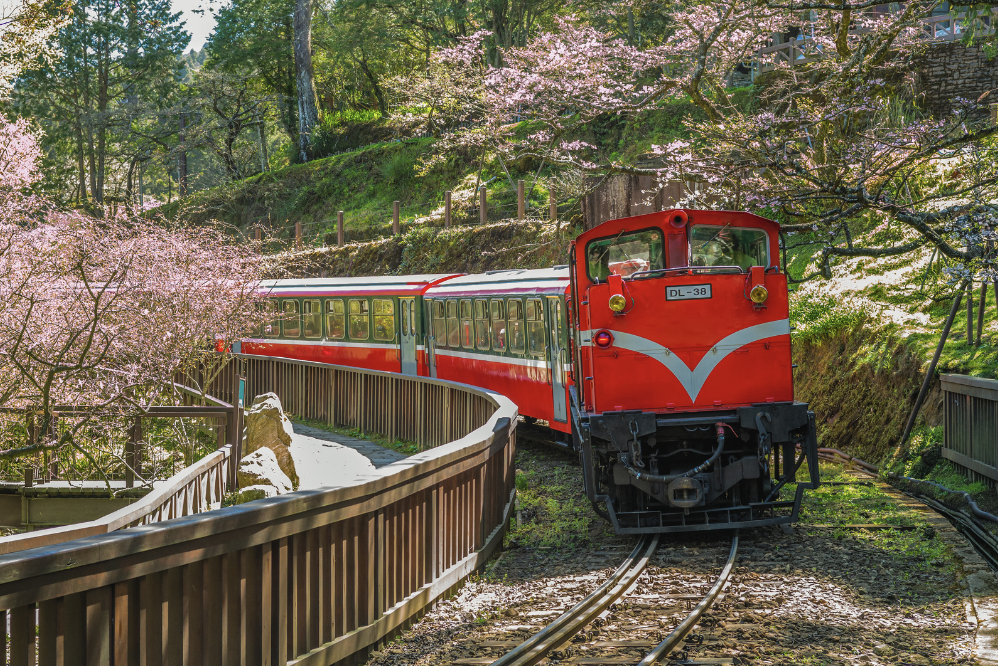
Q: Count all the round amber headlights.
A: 2